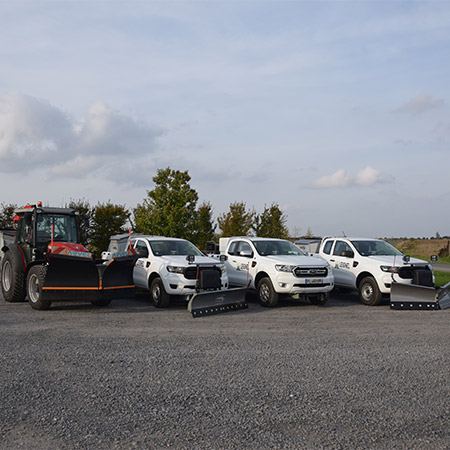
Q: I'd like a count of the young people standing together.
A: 0